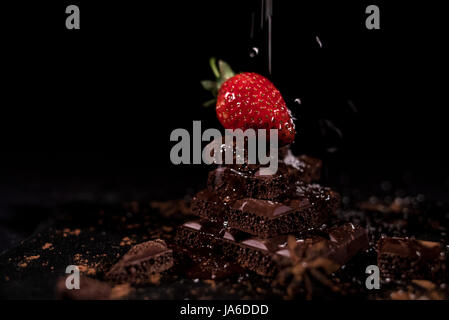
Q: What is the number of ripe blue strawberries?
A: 0